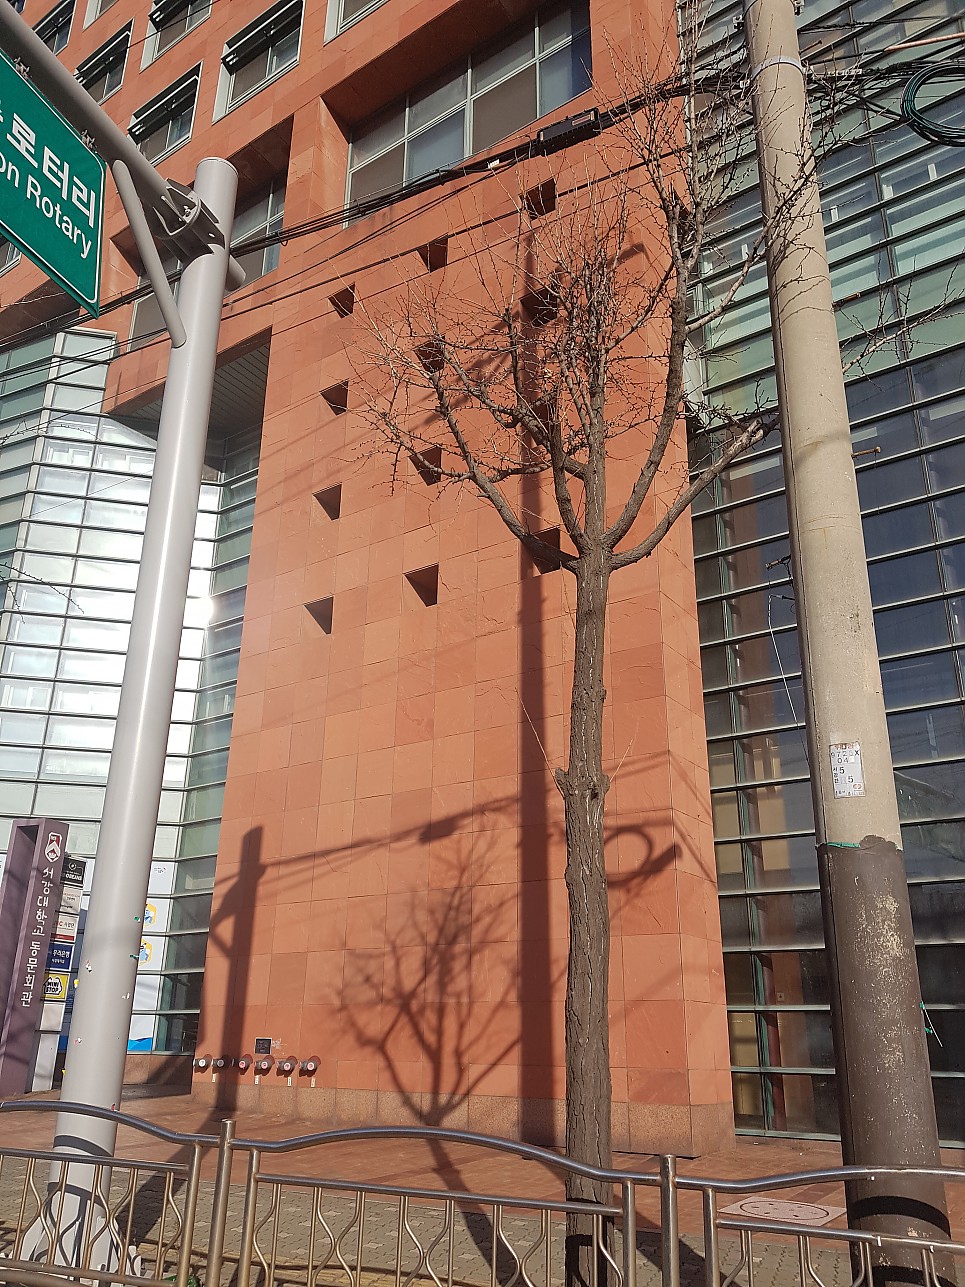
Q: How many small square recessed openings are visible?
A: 12